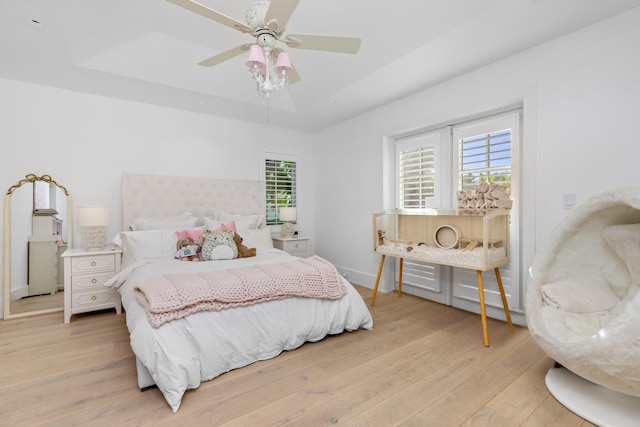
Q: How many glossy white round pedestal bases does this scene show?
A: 1